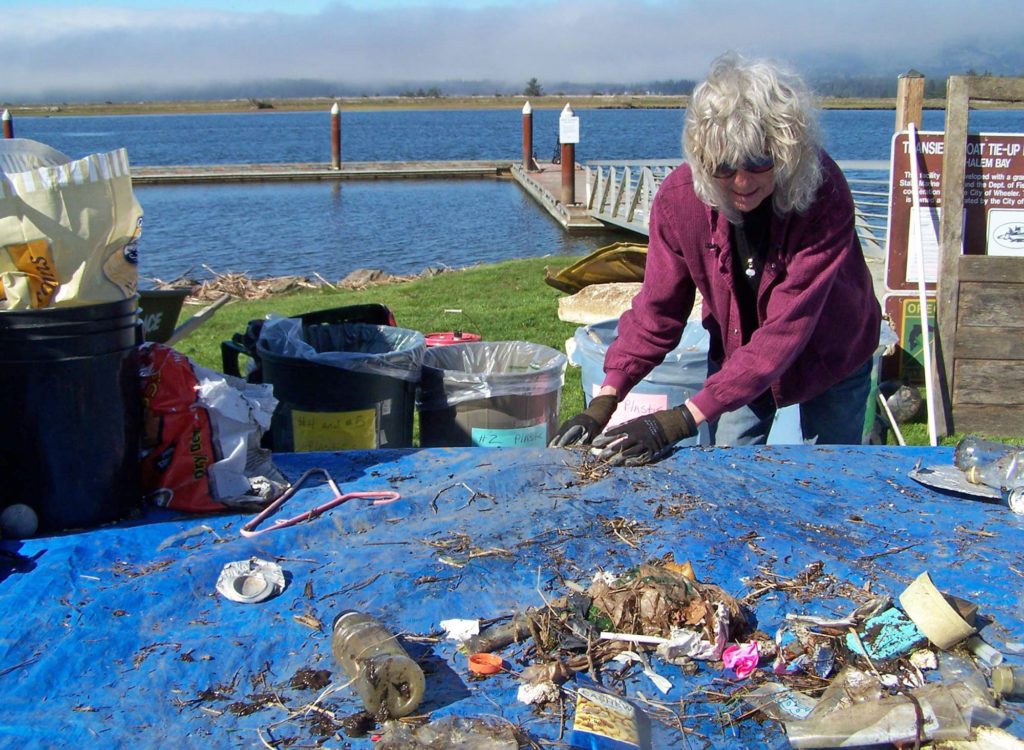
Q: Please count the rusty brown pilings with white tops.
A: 4